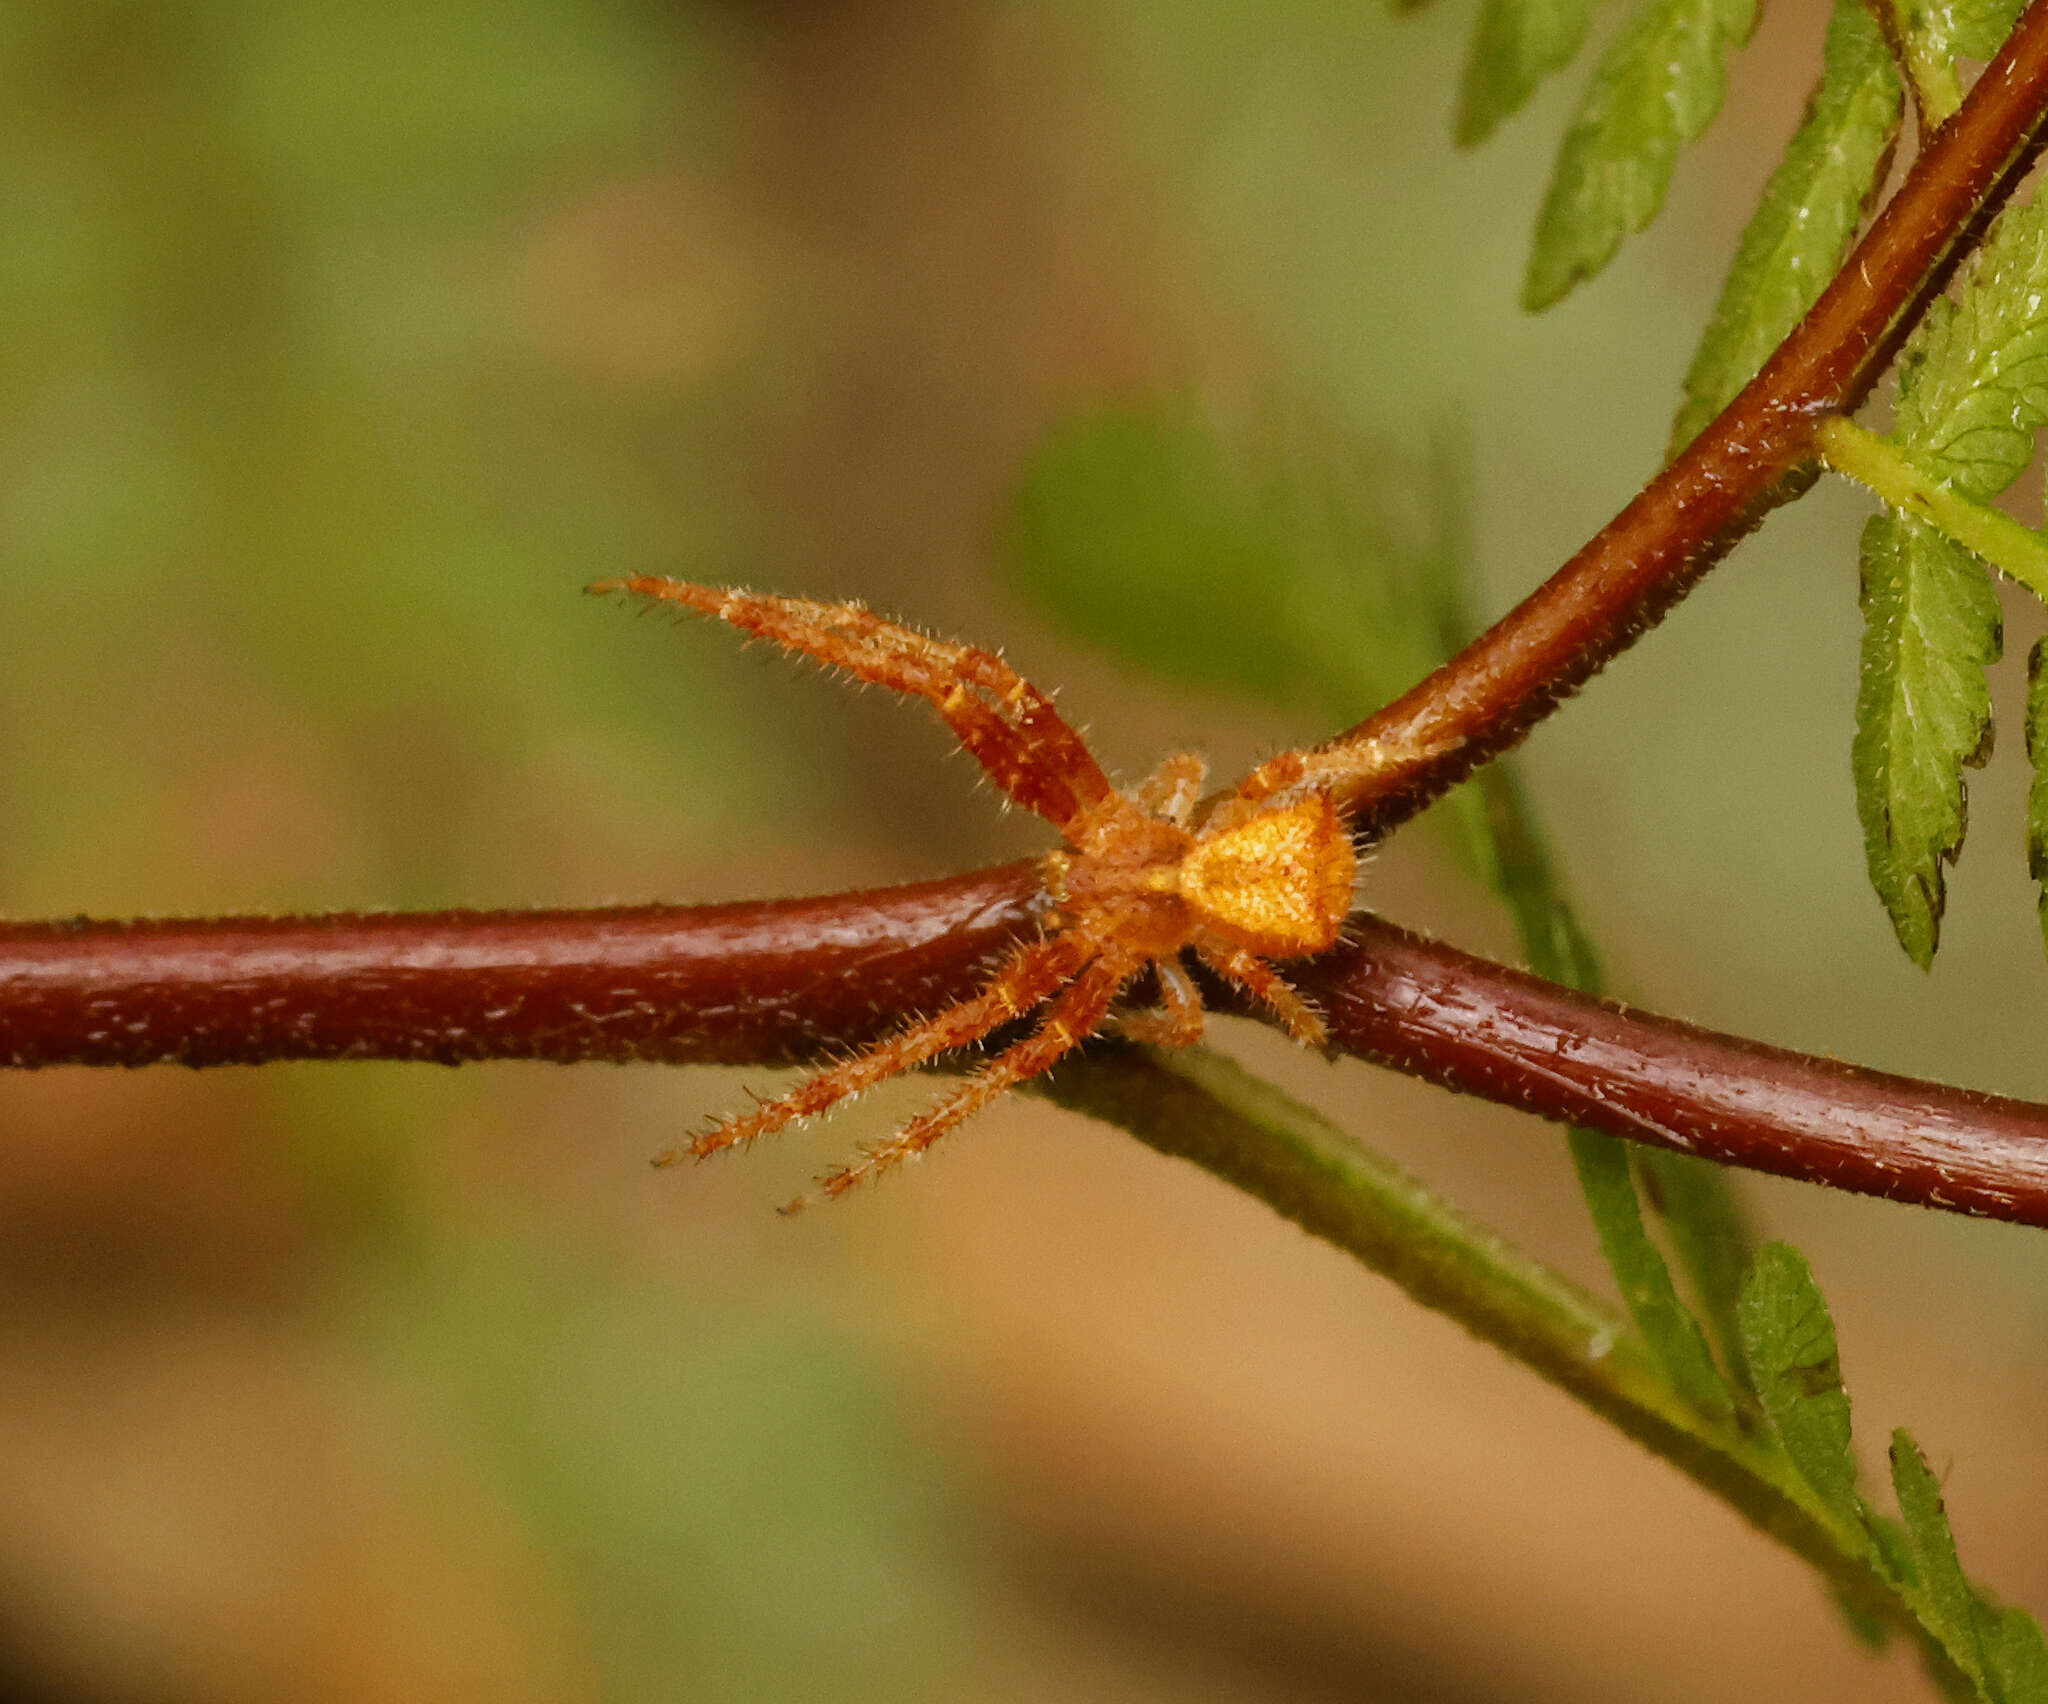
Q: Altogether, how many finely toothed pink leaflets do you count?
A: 0